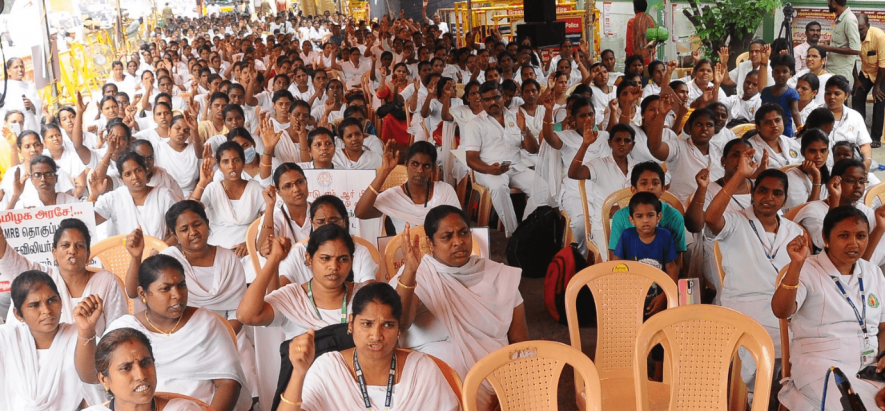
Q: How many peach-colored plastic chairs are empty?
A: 3